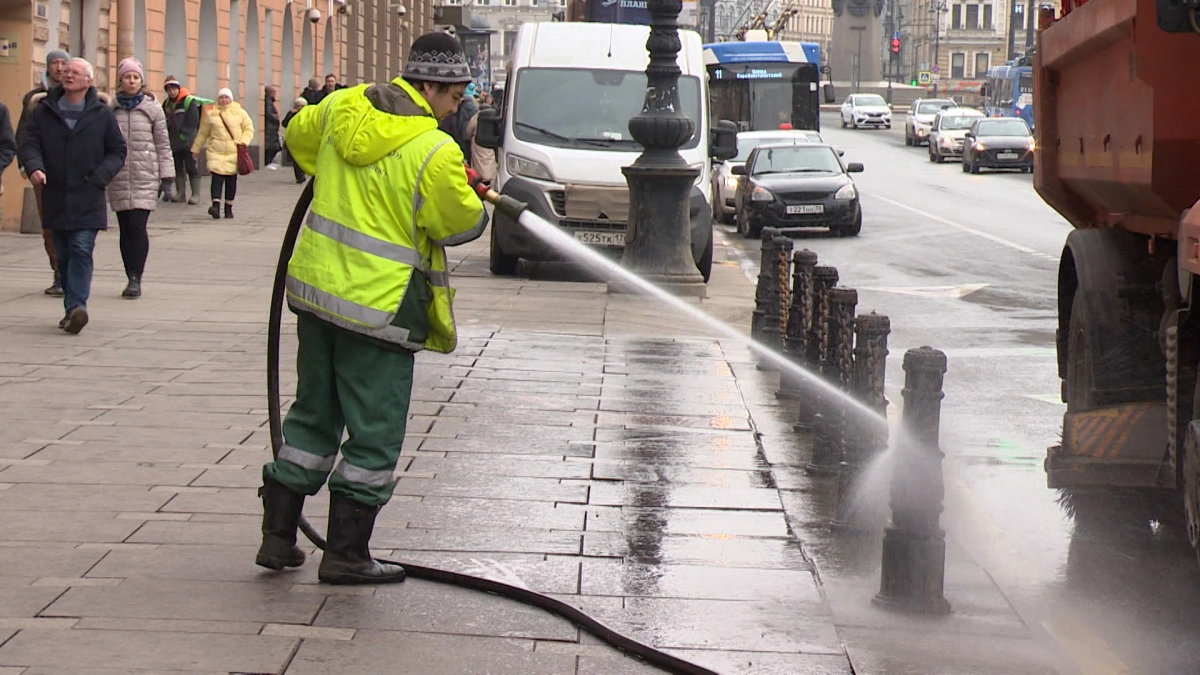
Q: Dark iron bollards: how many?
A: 7